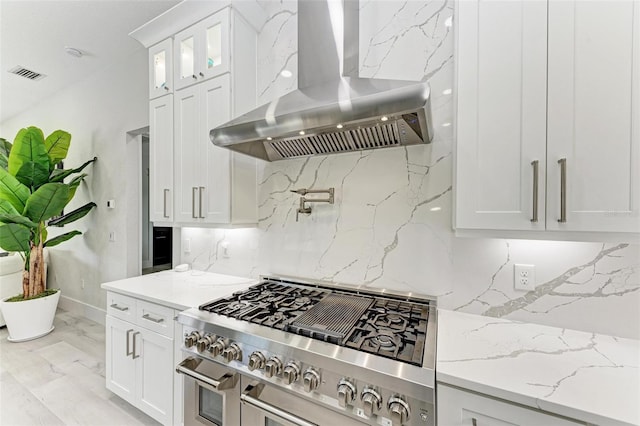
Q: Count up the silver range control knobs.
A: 11